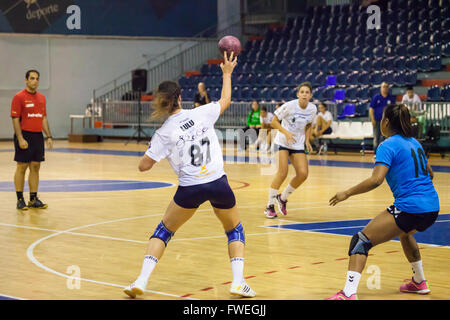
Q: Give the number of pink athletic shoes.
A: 4